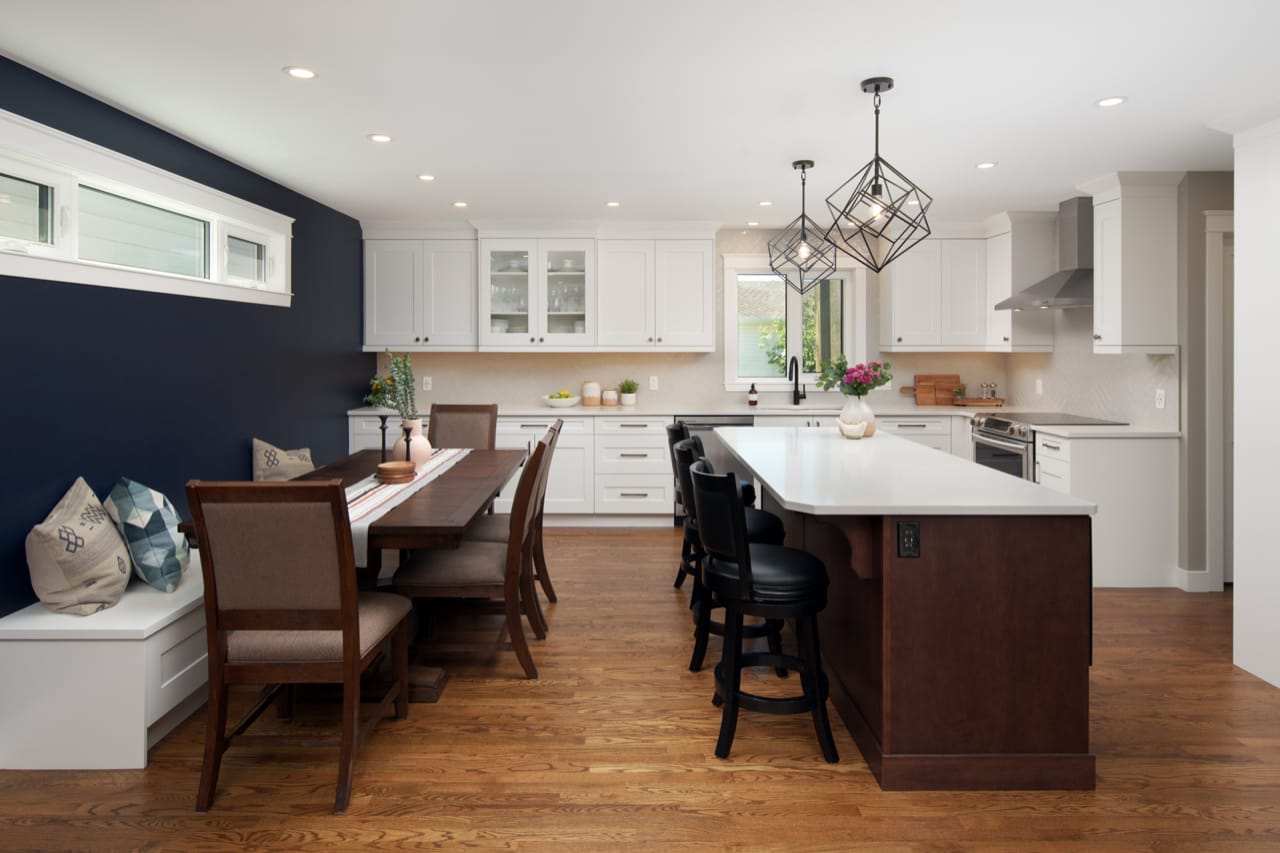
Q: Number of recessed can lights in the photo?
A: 11